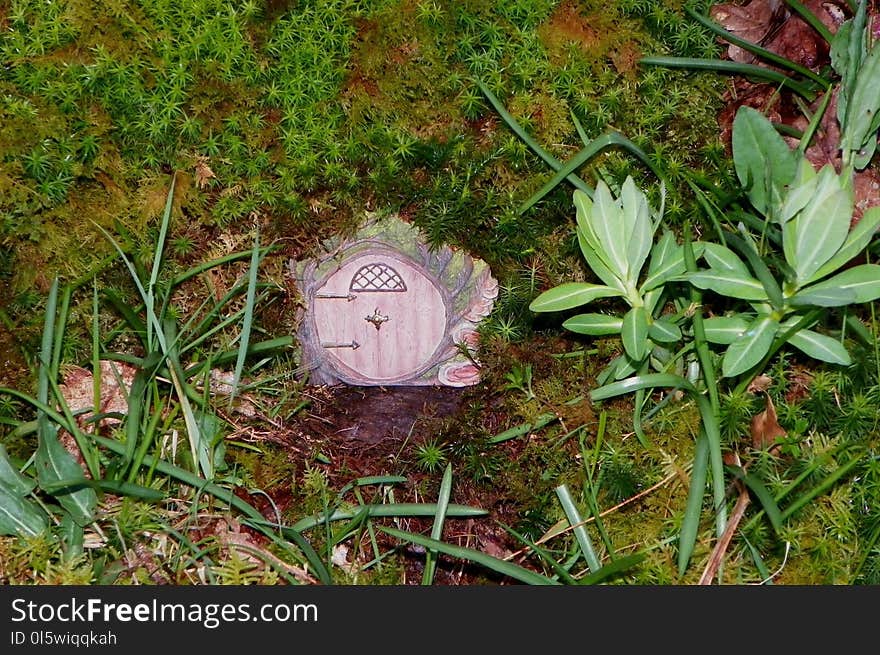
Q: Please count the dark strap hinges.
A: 2